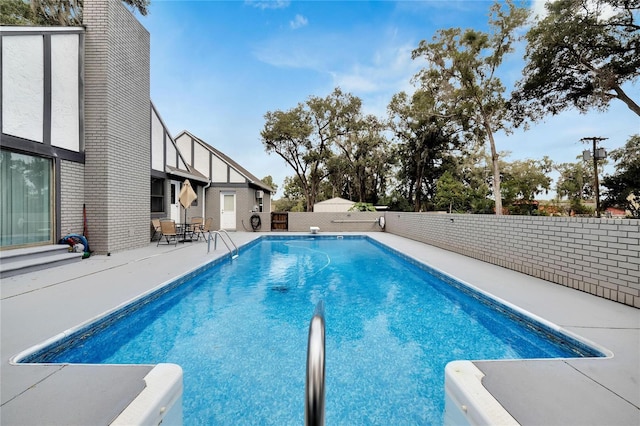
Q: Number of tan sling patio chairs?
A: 4